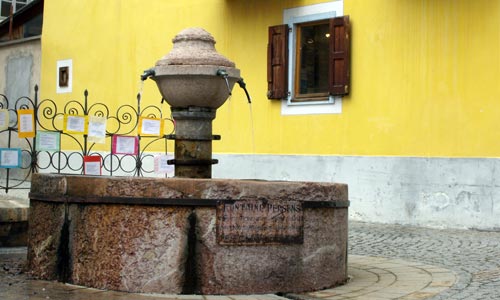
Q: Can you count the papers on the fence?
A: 10